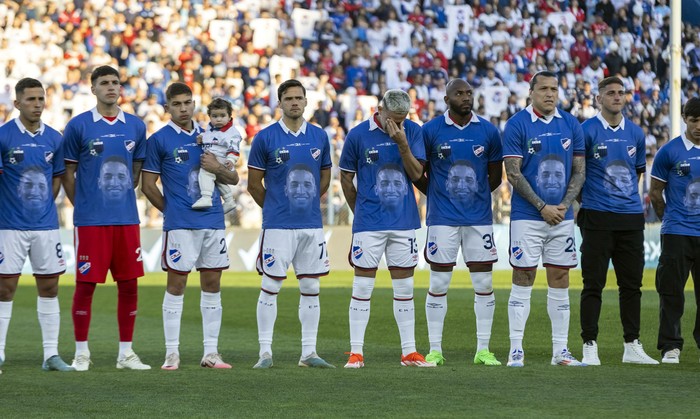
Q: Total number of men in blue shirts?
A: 9